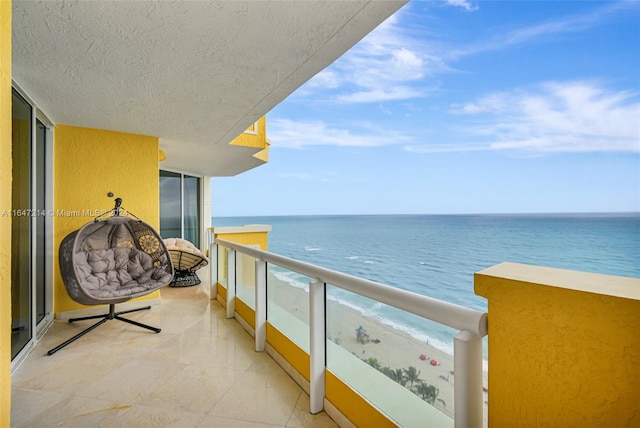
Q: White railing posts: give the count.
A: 5